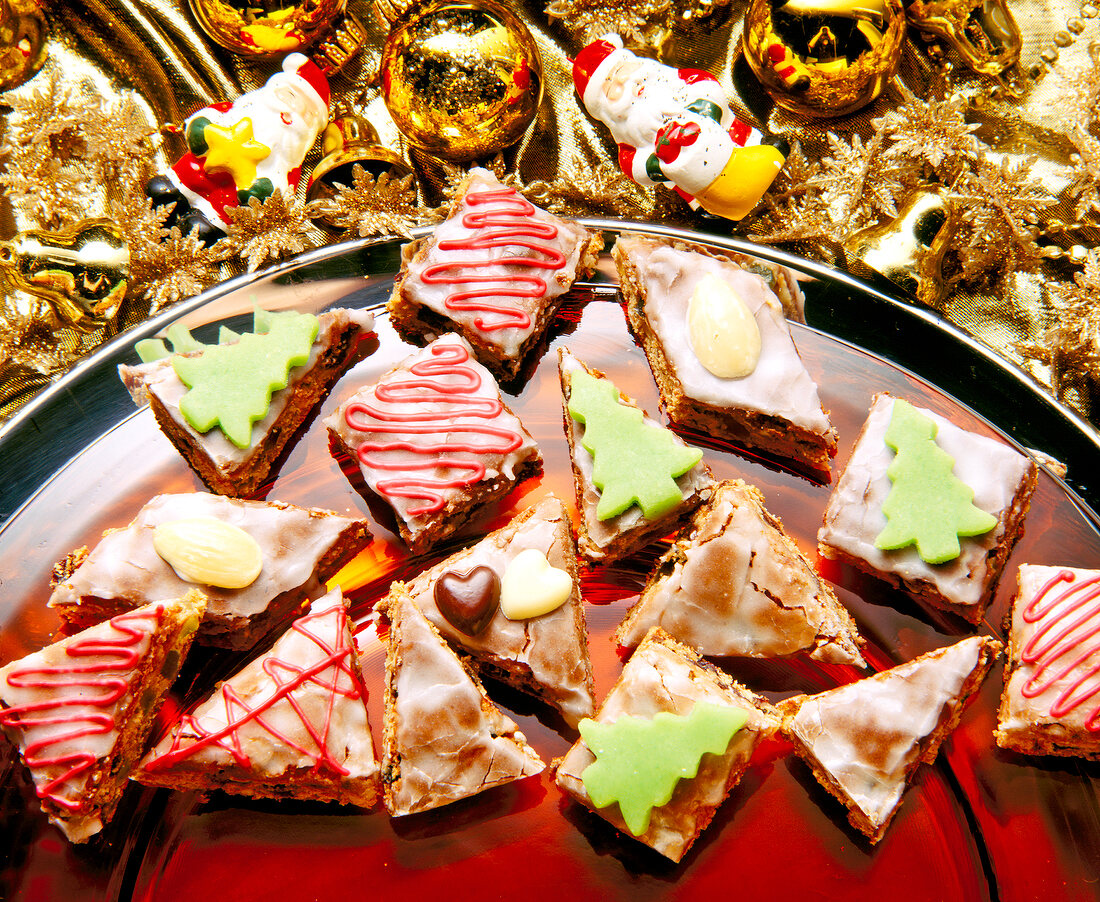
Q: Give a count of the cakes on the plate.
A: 15